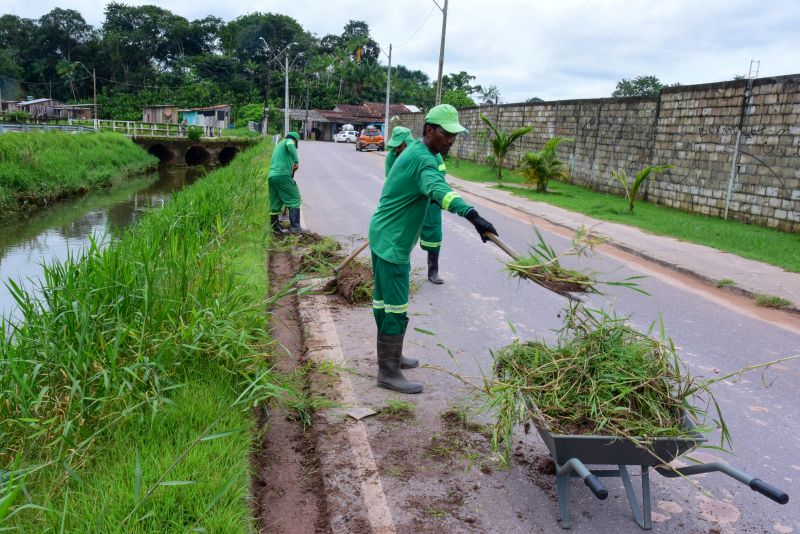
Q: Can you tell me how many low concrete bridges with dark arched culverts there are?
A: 1